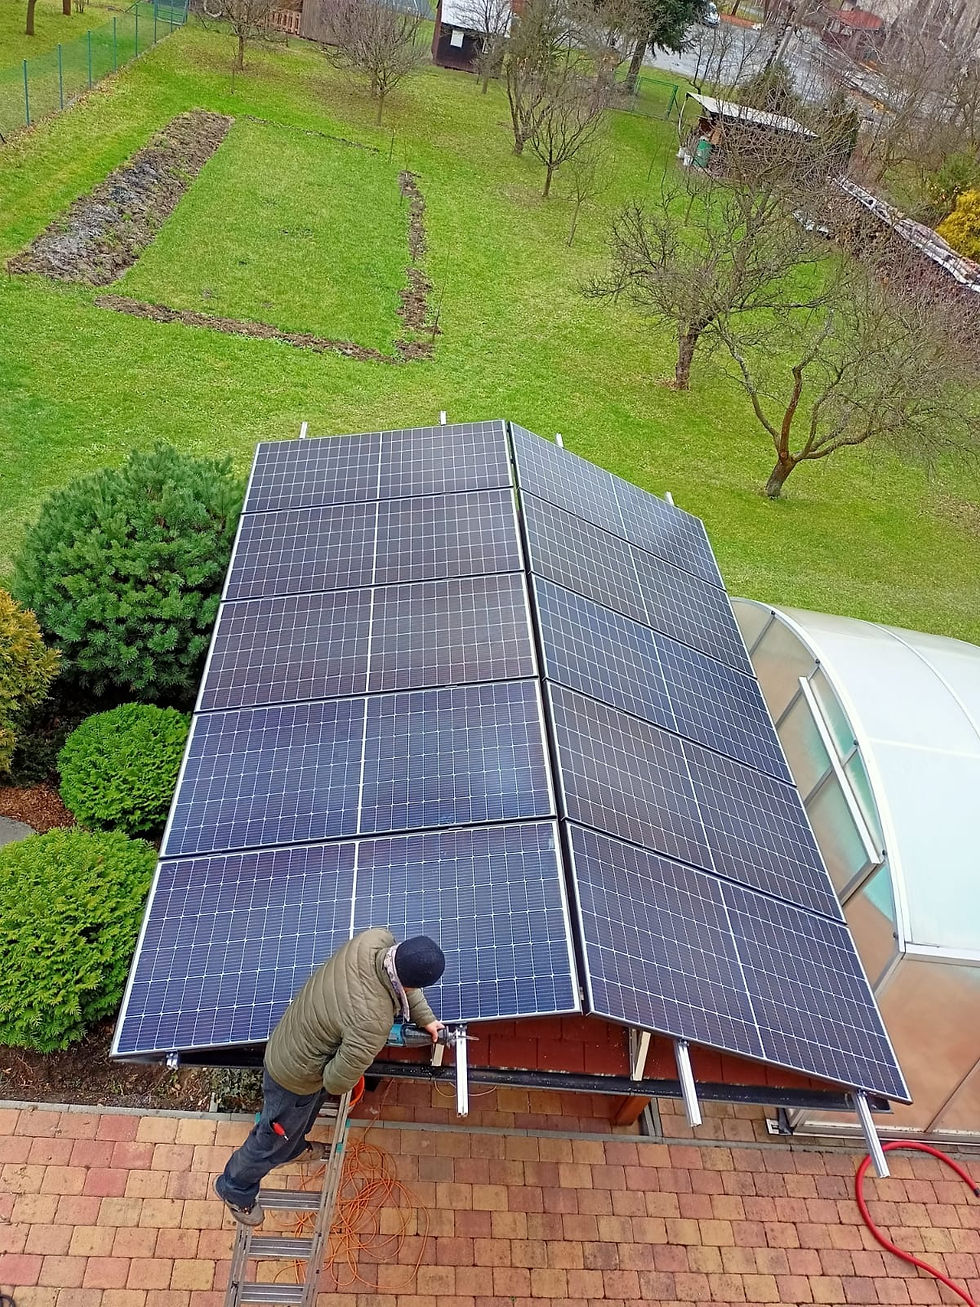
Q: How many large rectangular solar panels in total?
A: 10